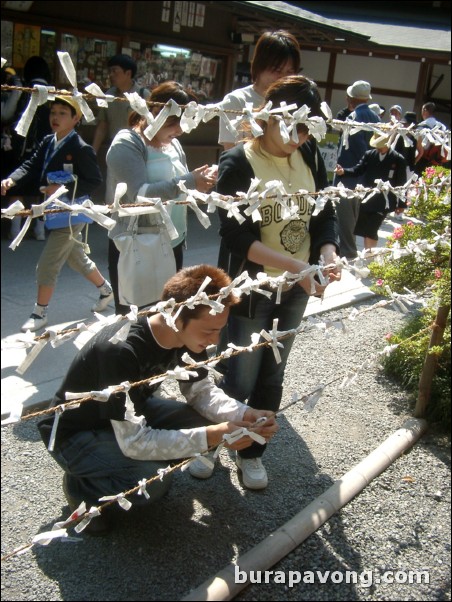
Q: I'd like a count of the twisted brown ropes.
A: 5